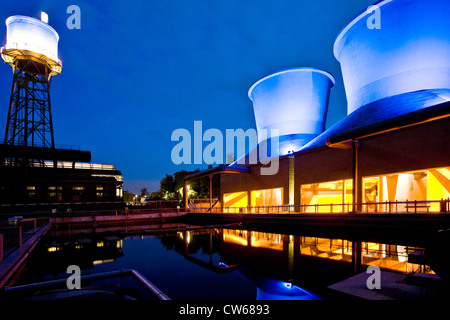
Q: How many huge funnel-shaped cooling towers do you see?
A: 2